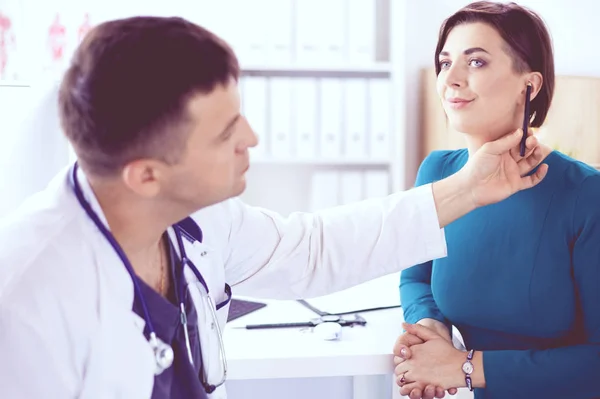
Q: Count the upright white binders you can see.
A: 14